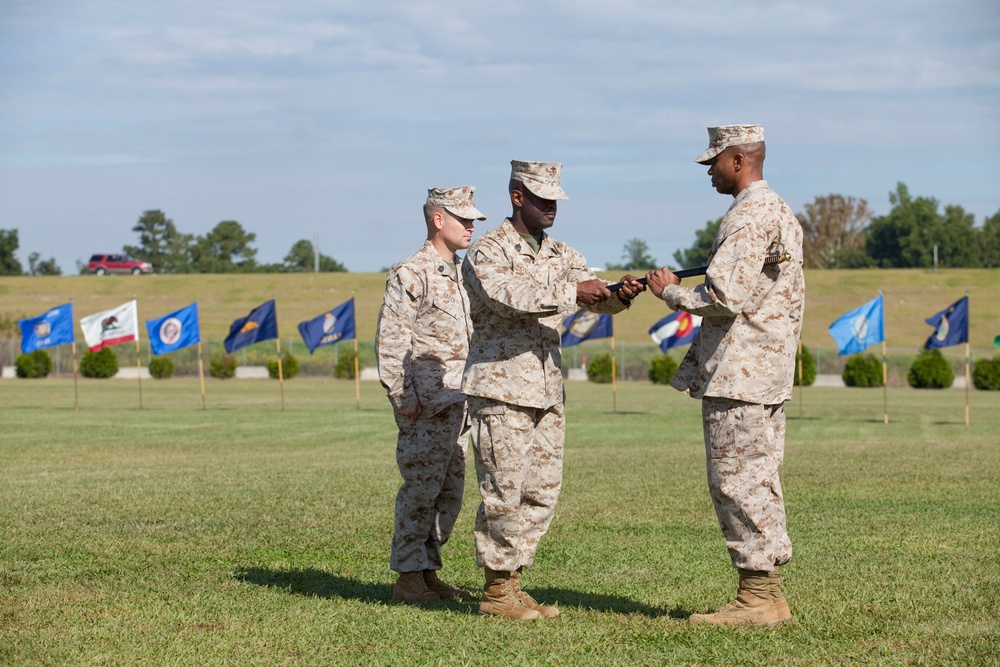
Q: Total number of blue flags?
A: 7